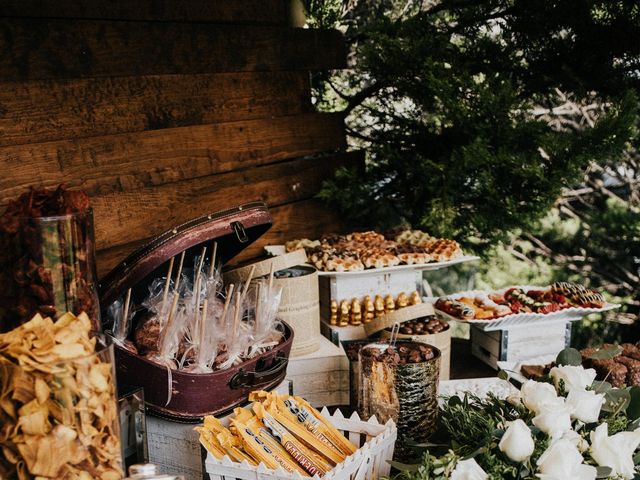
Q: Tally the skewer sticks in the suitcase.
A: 13